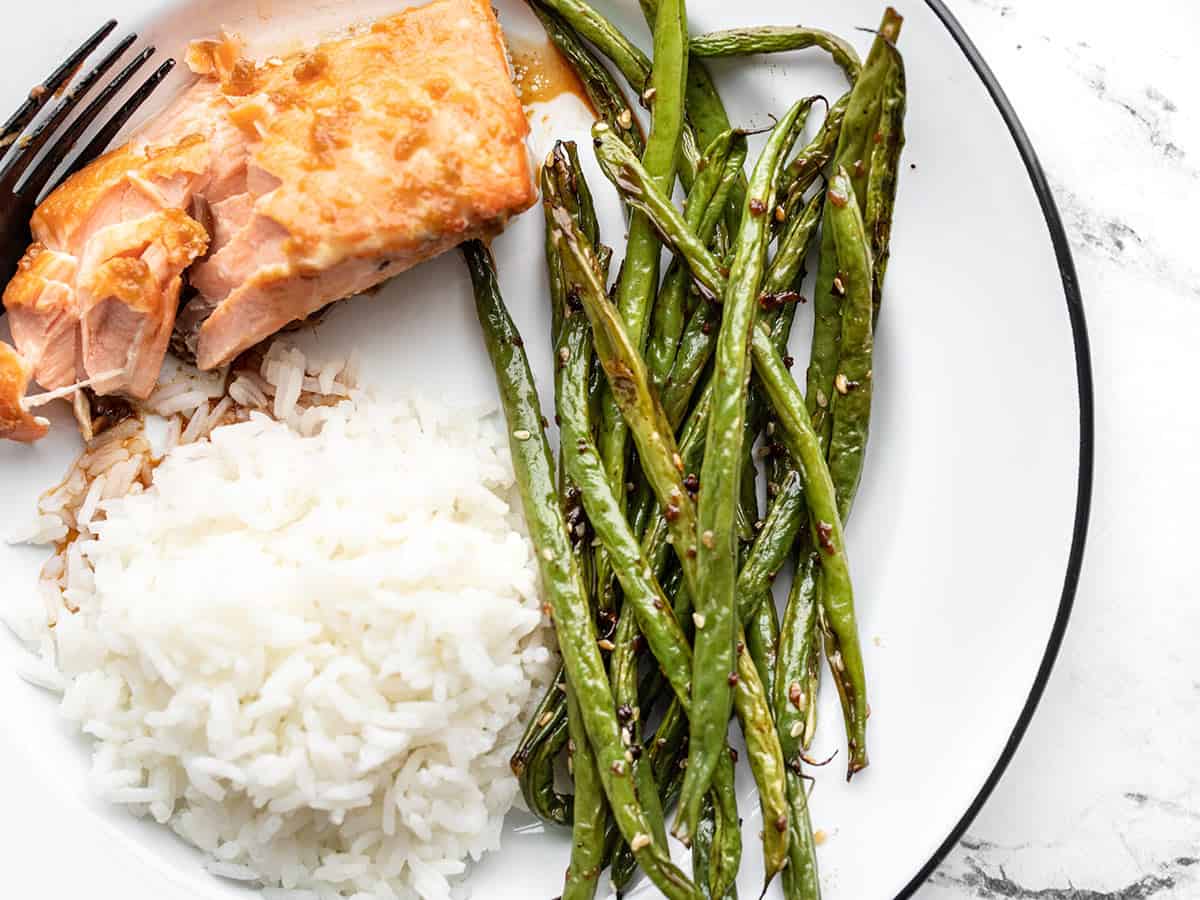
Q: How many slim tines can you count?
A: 4